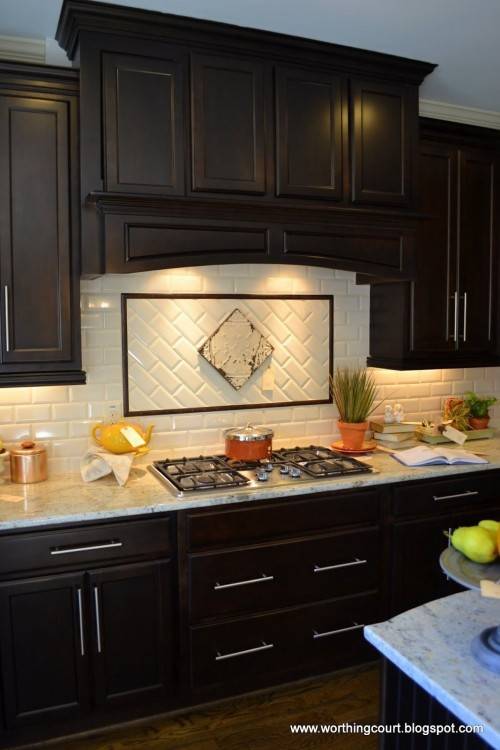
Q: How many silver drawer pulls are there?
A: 6